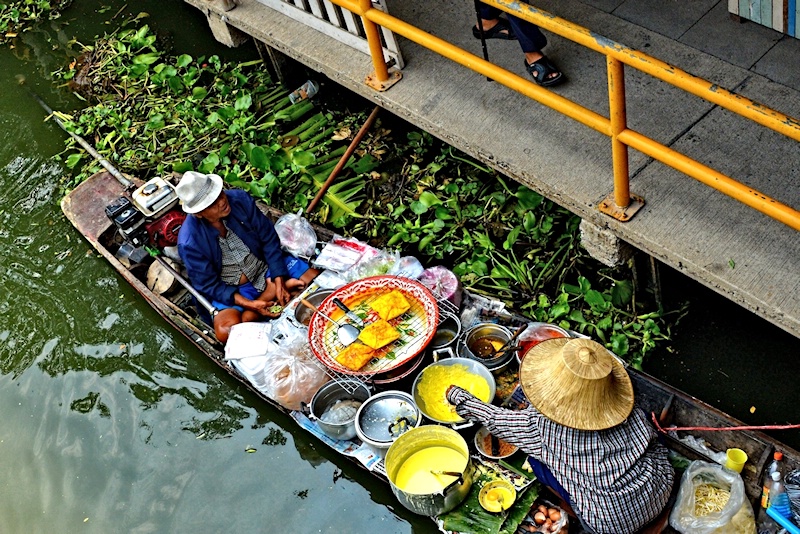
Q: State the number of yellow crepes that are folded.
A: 3